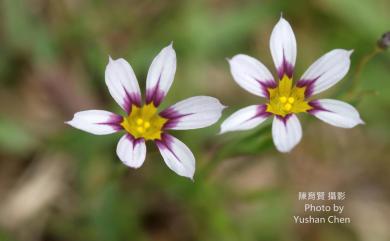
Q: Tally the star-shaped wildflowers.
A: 2